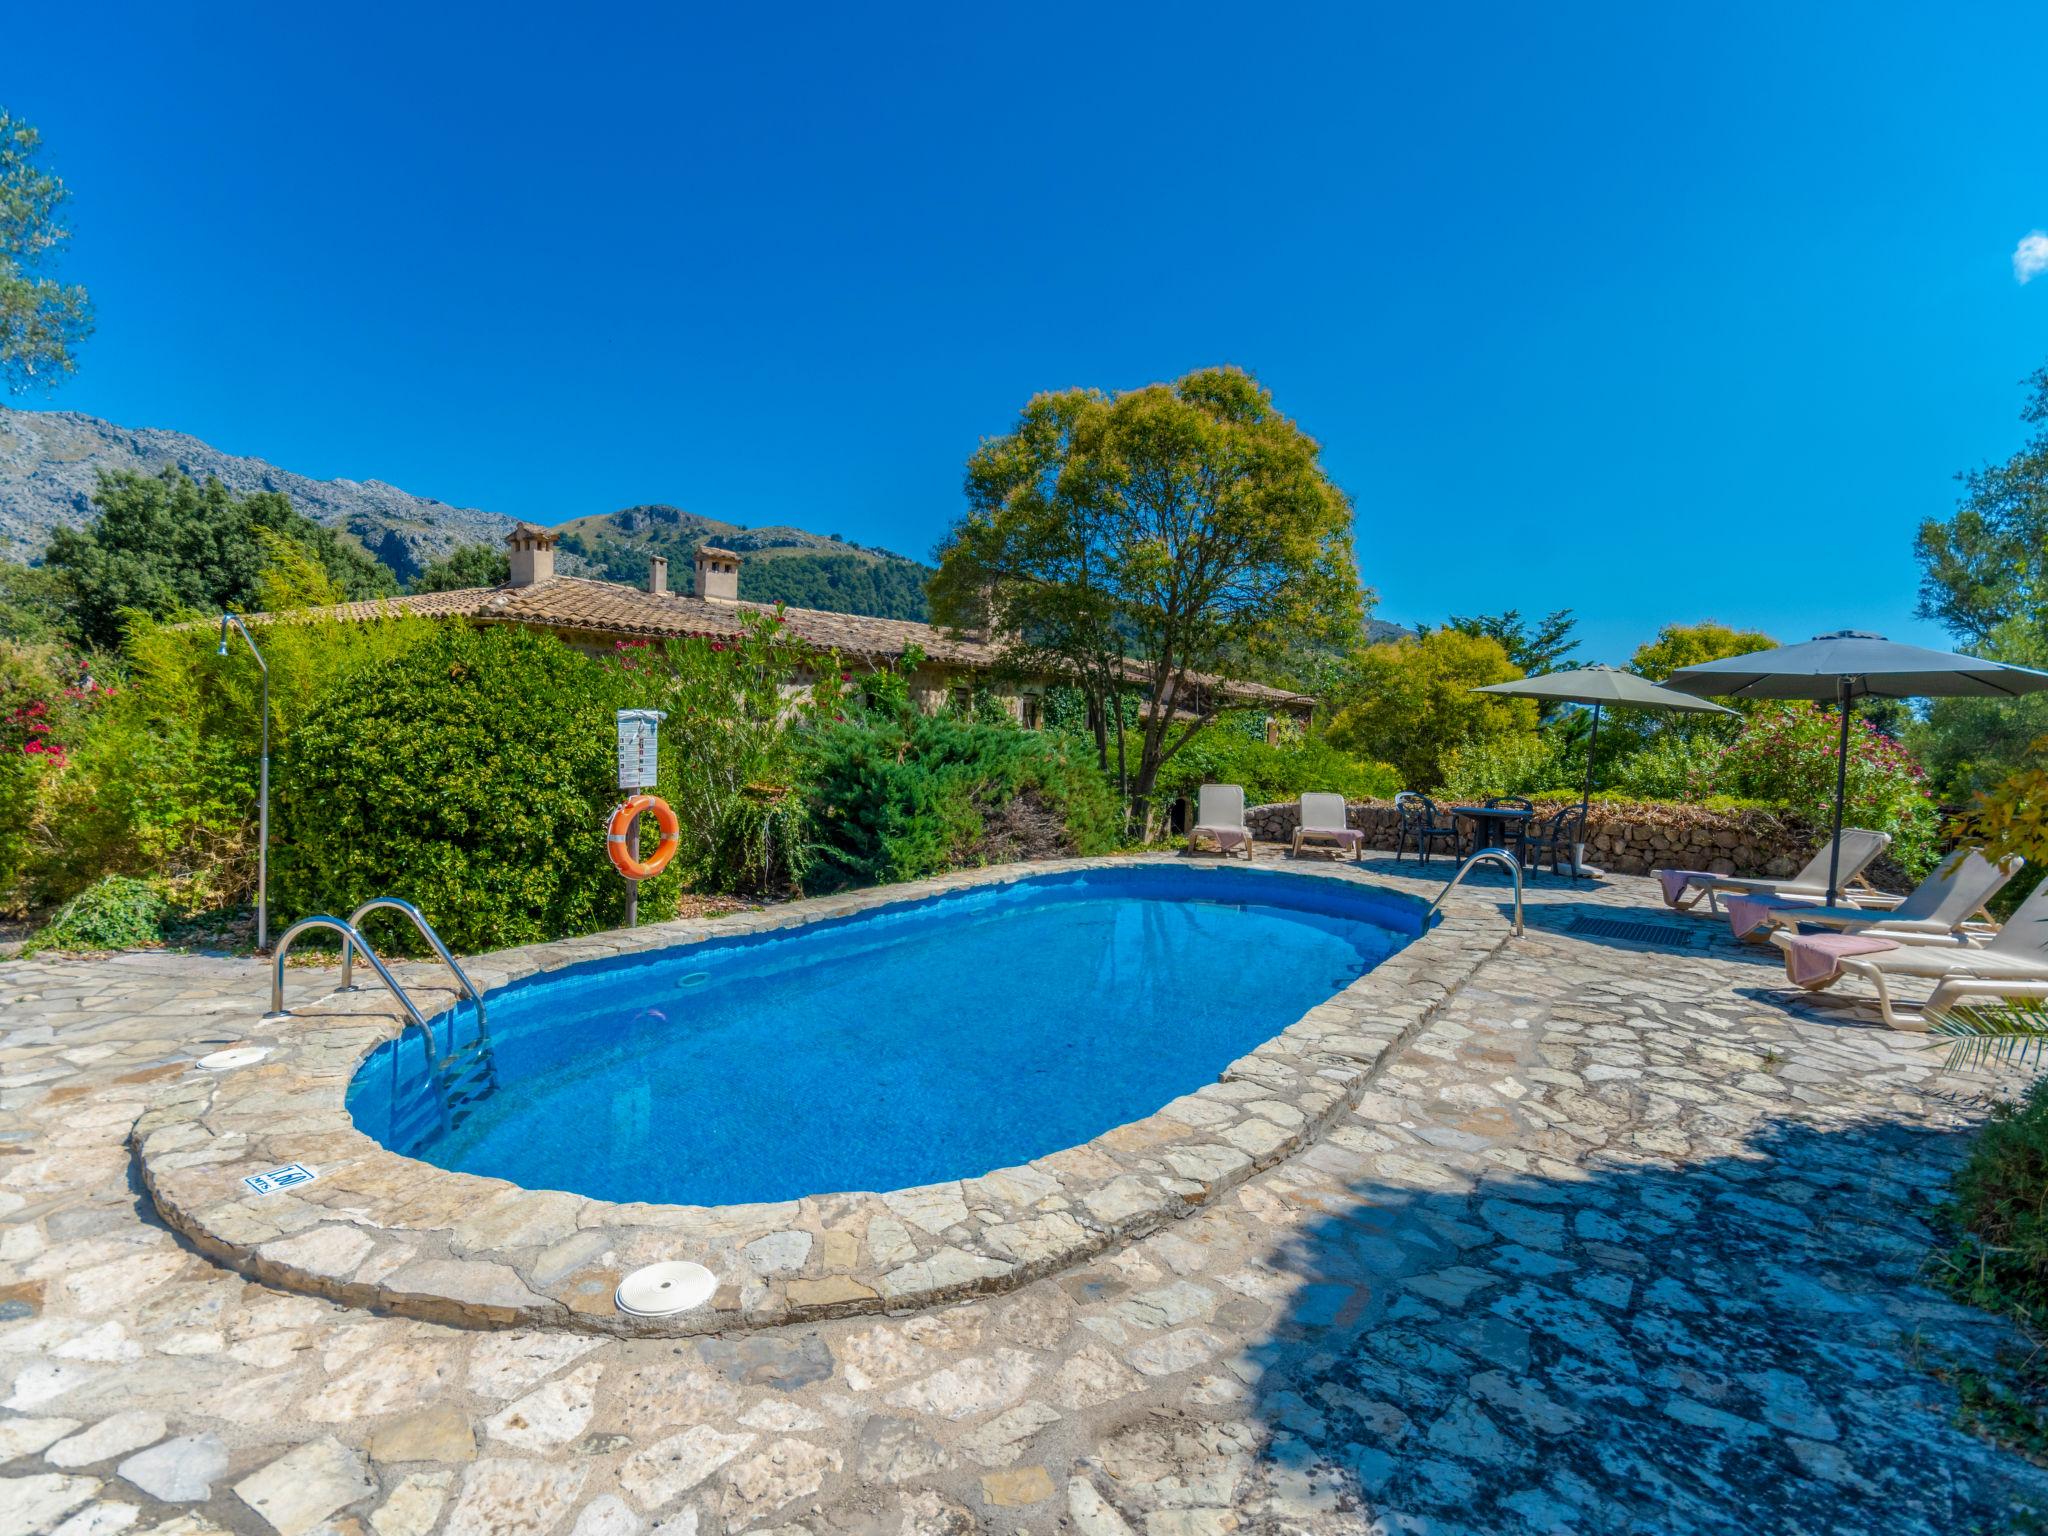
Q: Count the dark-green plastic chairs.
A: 3